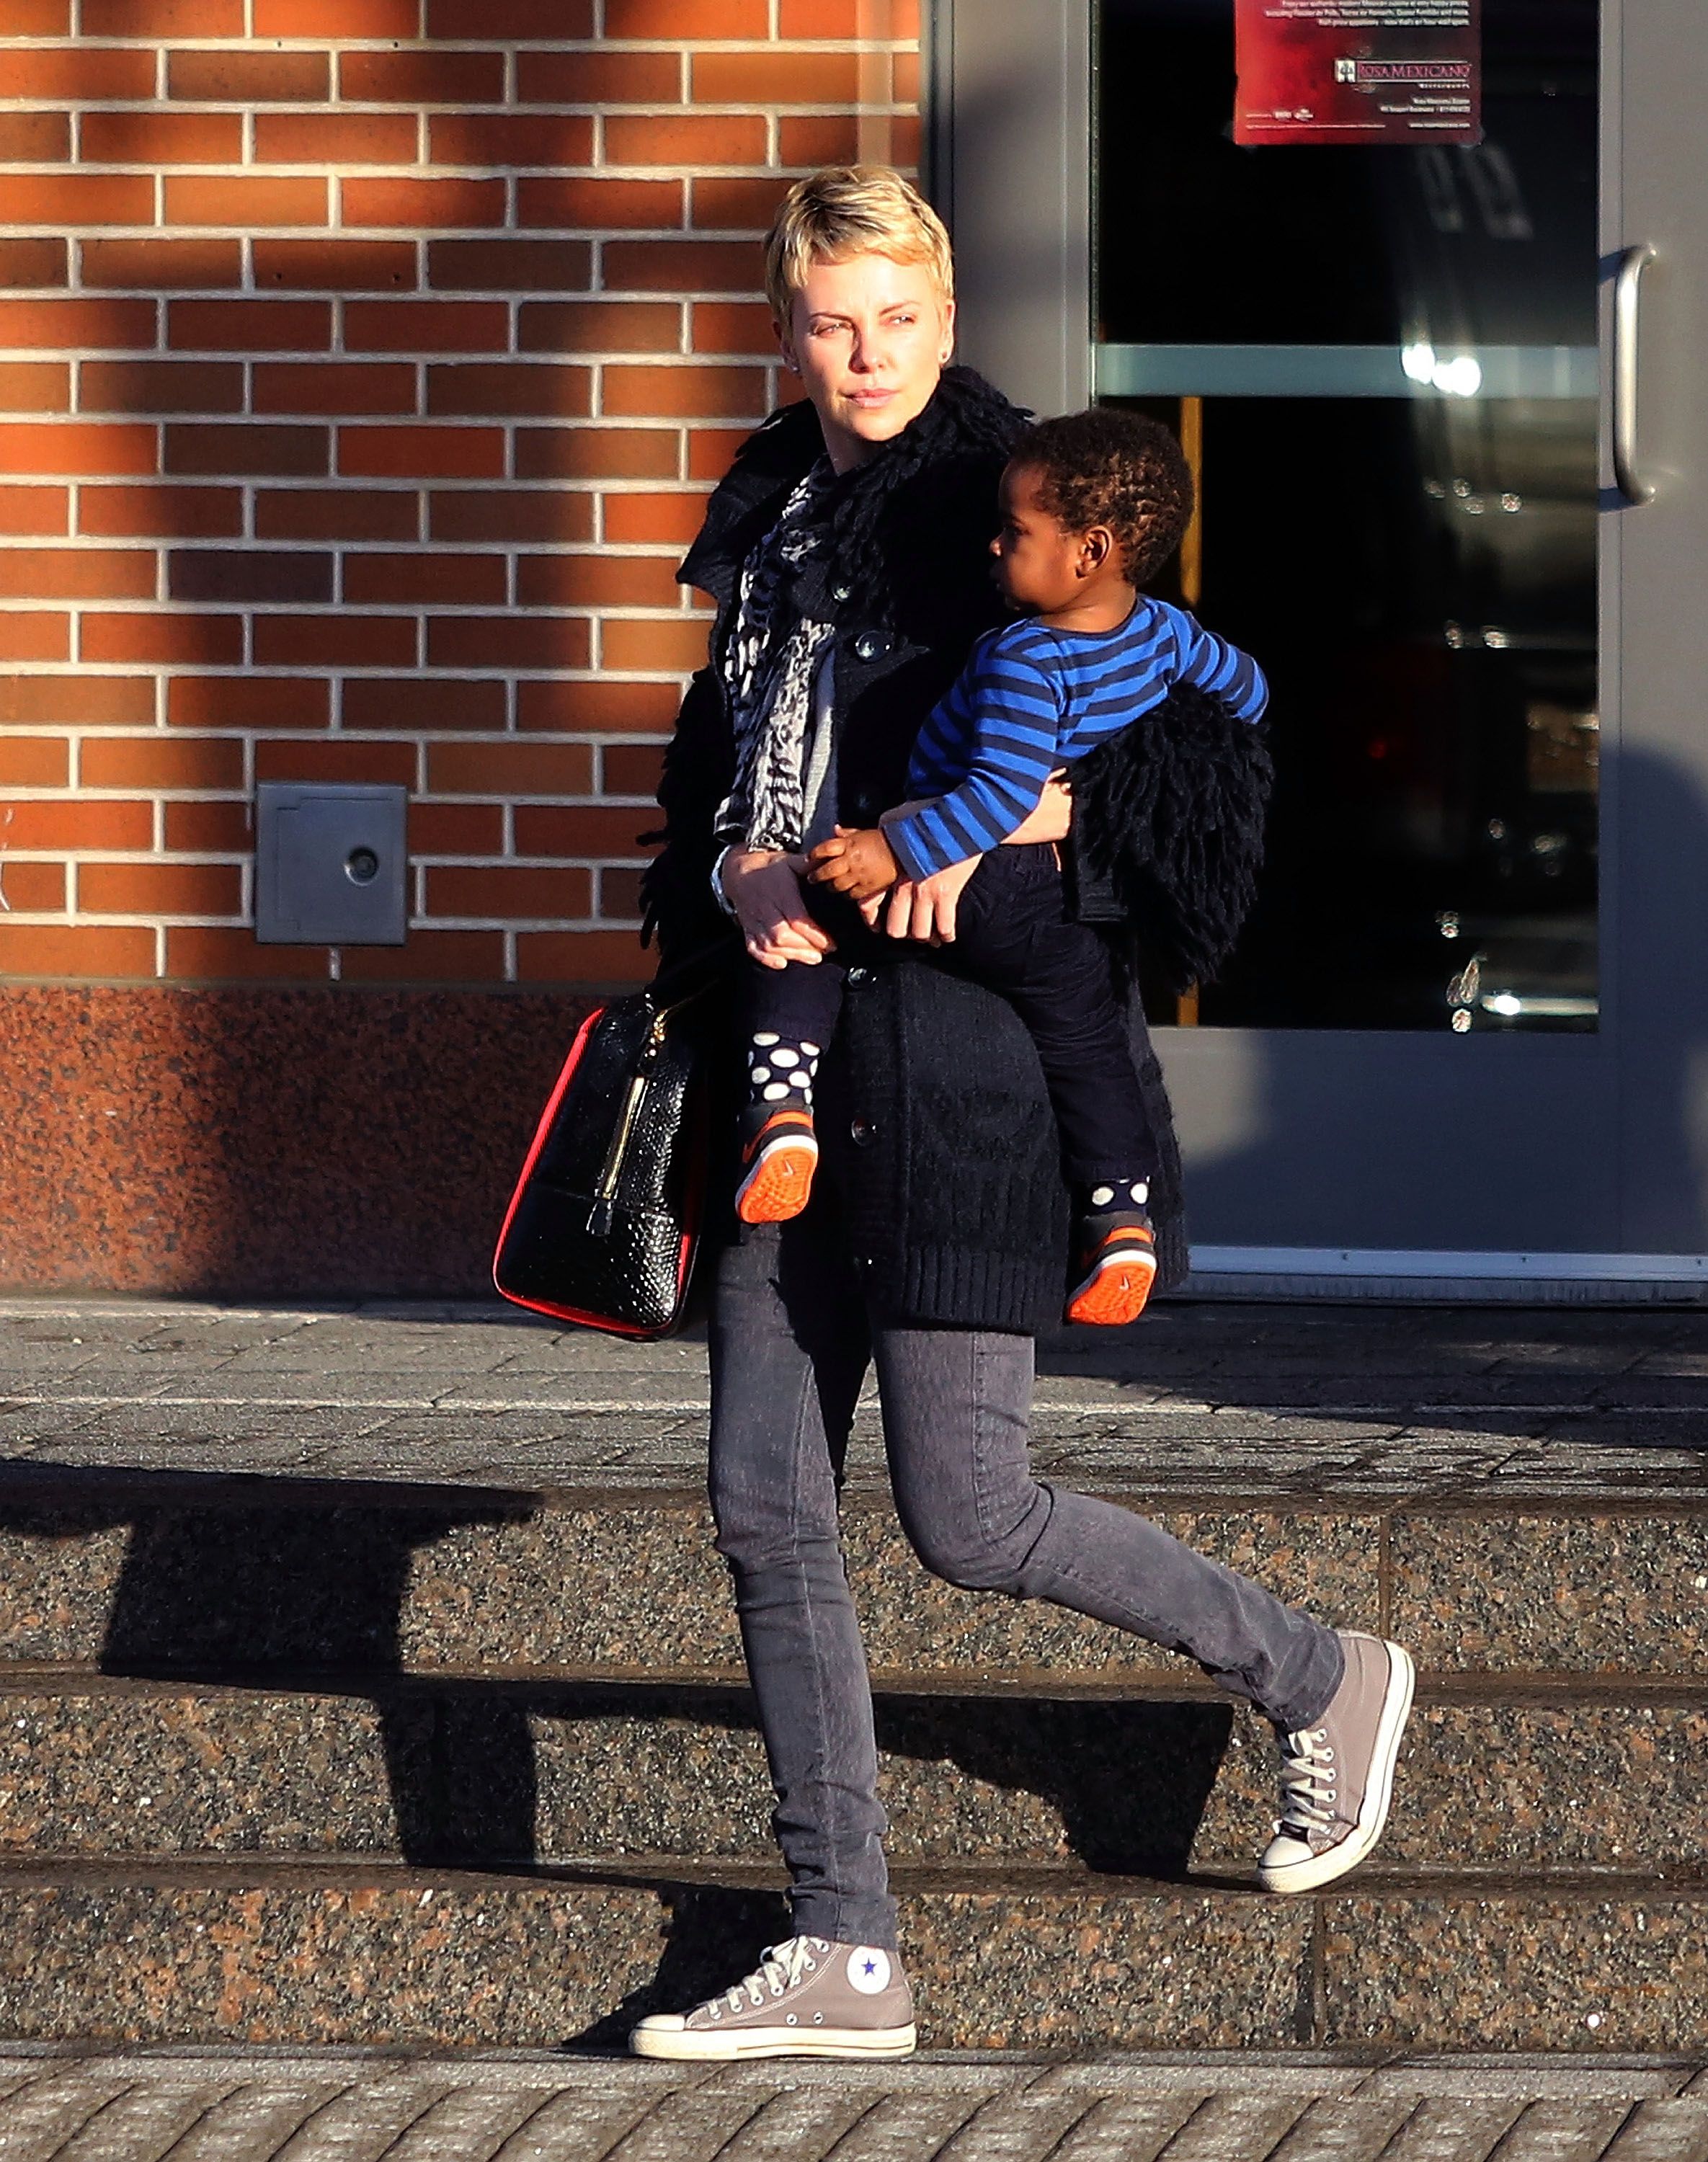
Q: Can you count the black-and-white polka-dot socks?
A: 2